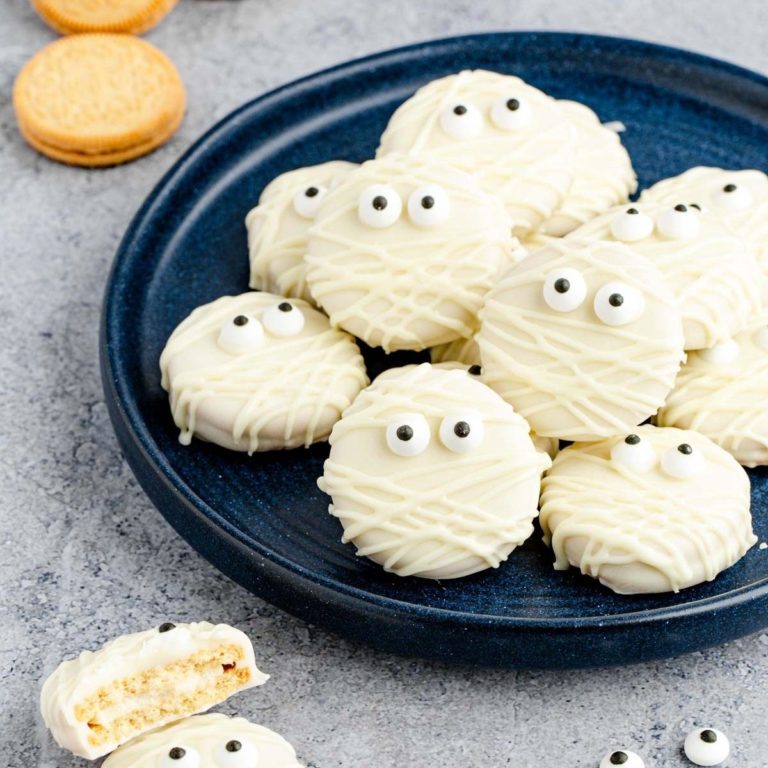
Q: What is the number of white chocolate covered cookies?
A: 14